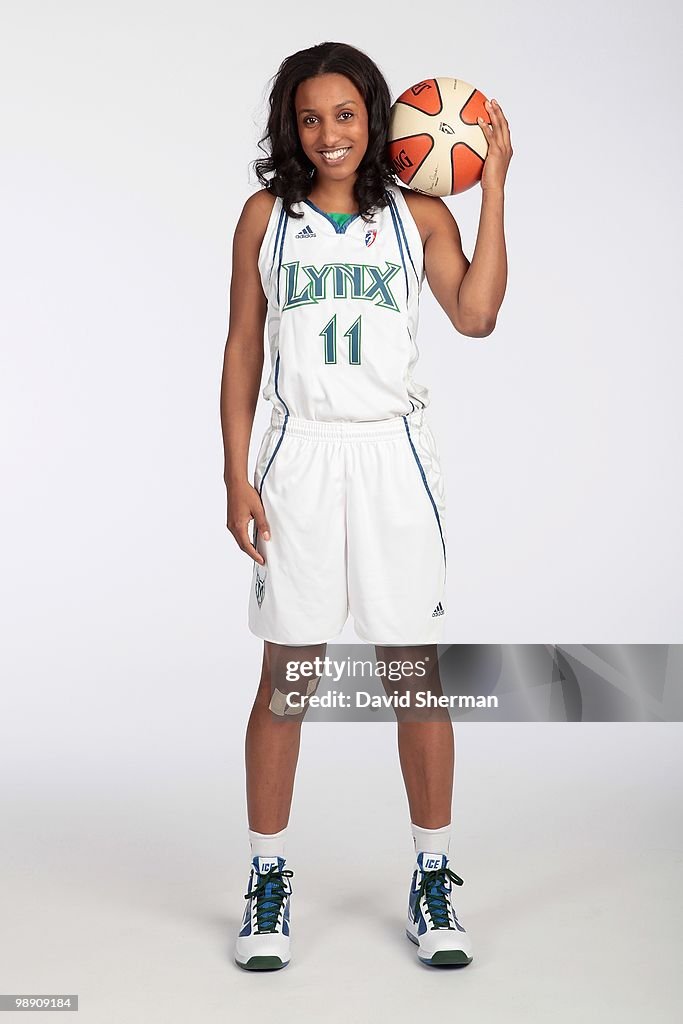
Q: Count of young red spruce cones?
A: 0